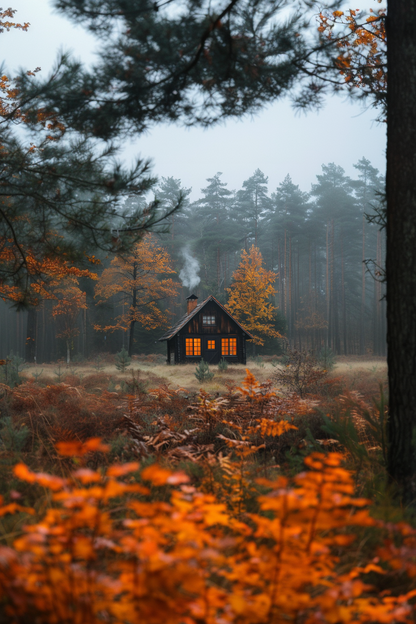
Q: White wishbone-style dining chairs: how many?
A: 0